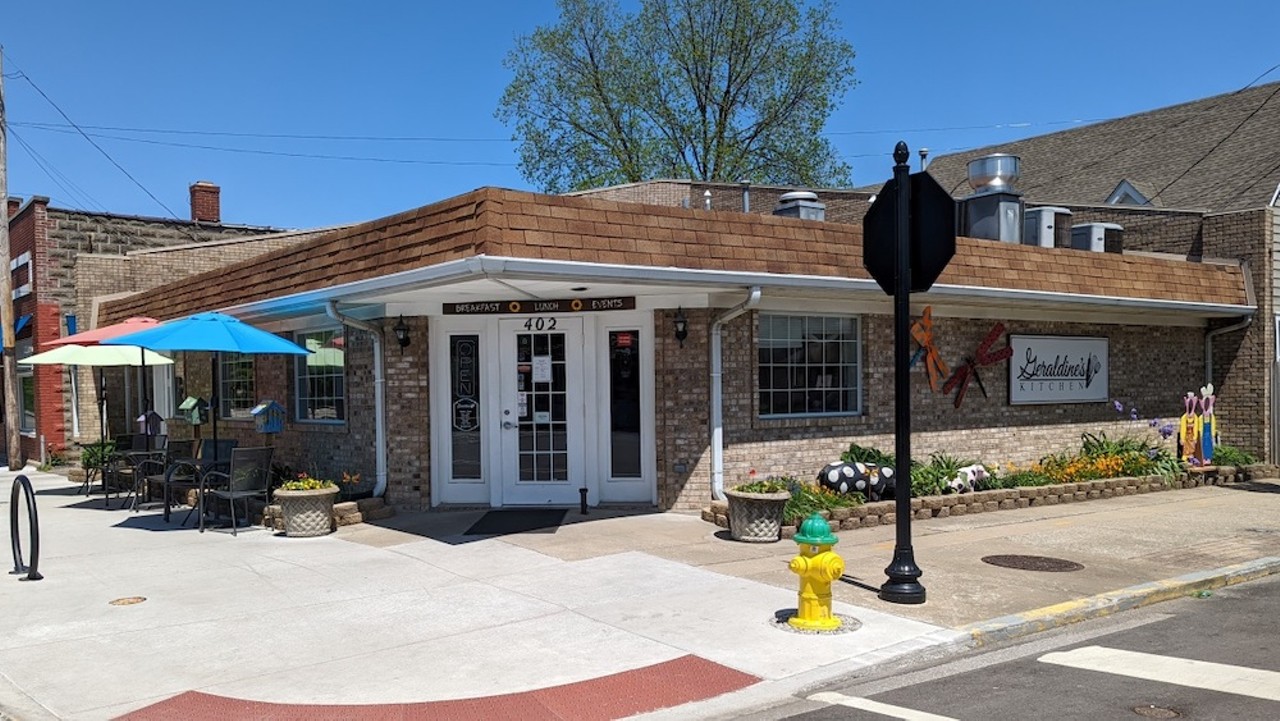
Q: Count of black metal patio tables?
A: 3